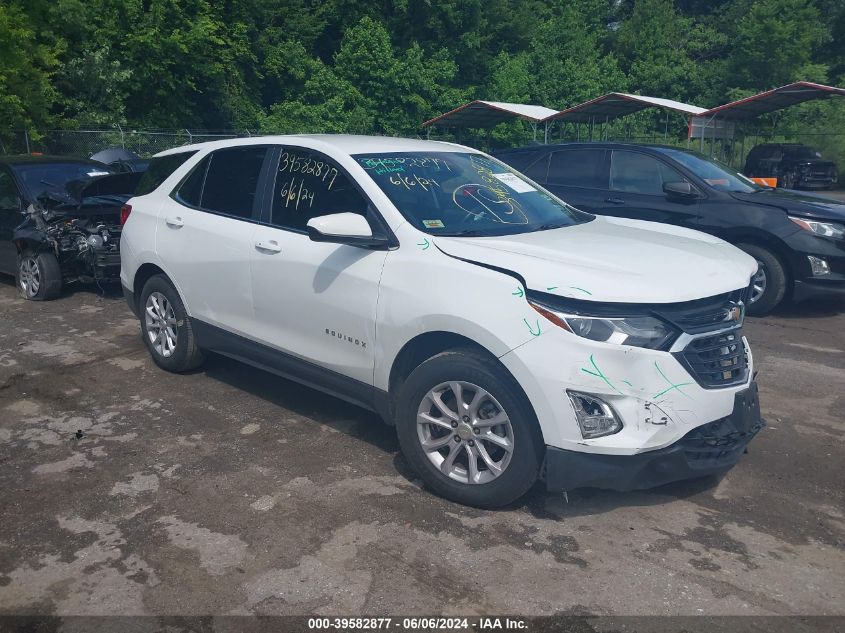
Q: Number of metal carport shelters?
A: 3